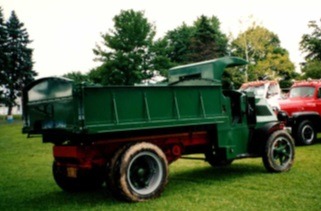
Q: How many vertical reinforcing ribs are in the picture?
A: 4